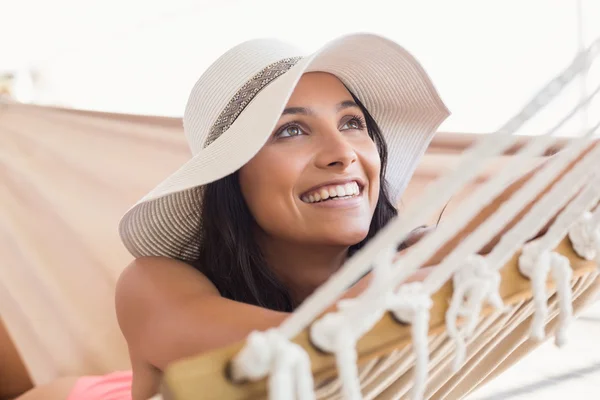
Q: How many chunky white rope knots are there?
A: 6